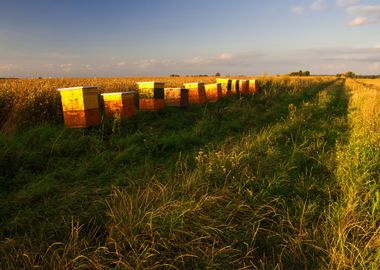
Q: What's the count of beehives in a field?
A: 10